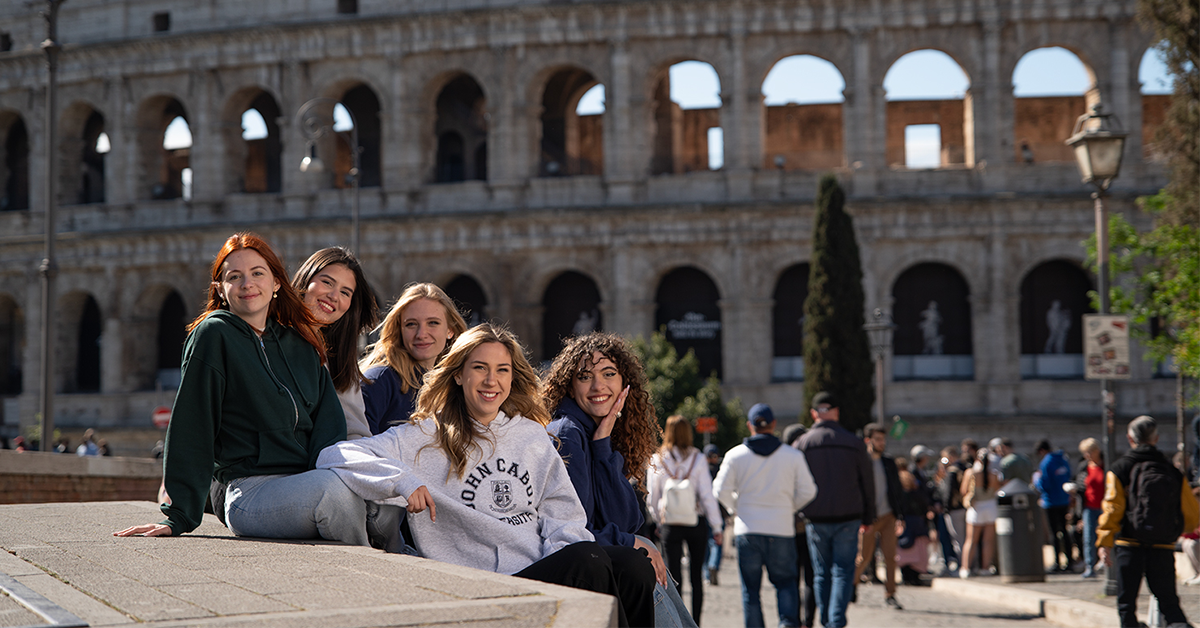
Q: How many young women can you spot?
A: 5